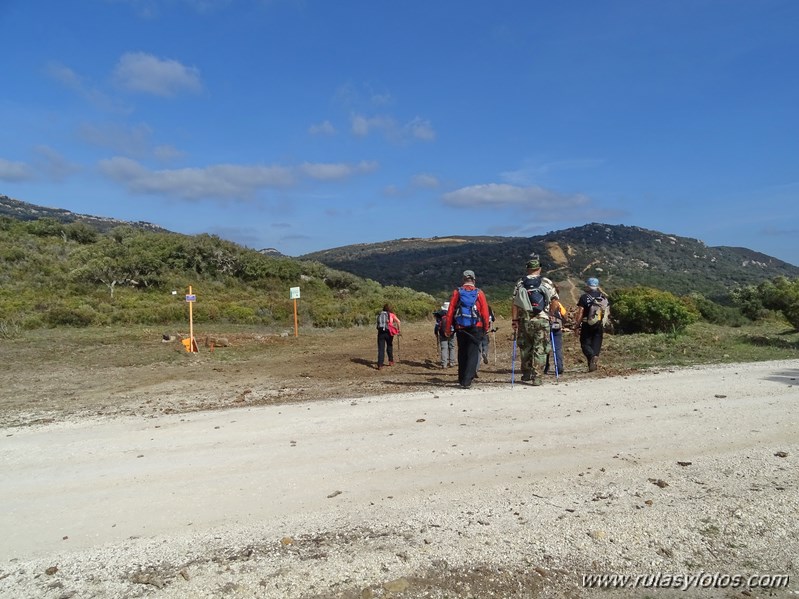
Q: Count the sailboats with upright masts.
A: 0